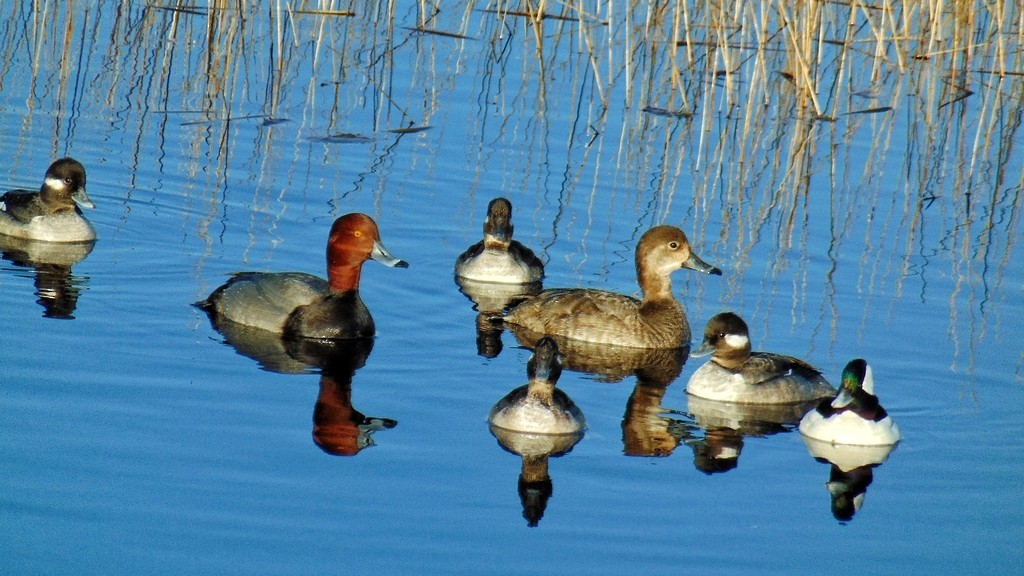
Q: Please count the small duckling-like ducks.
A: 5